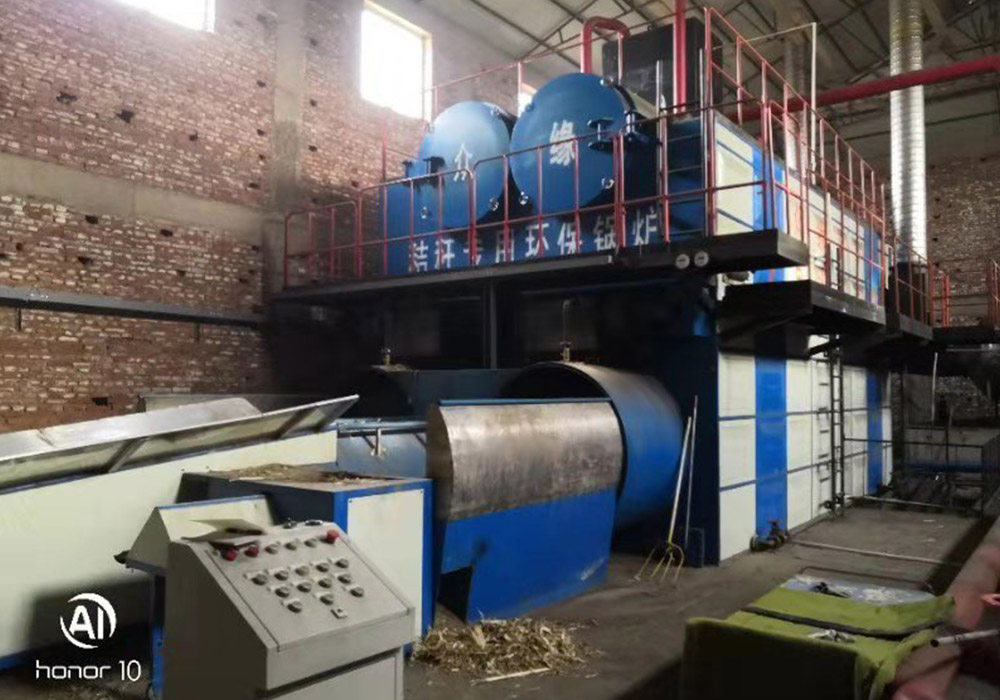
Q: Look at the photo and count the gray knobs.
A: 15